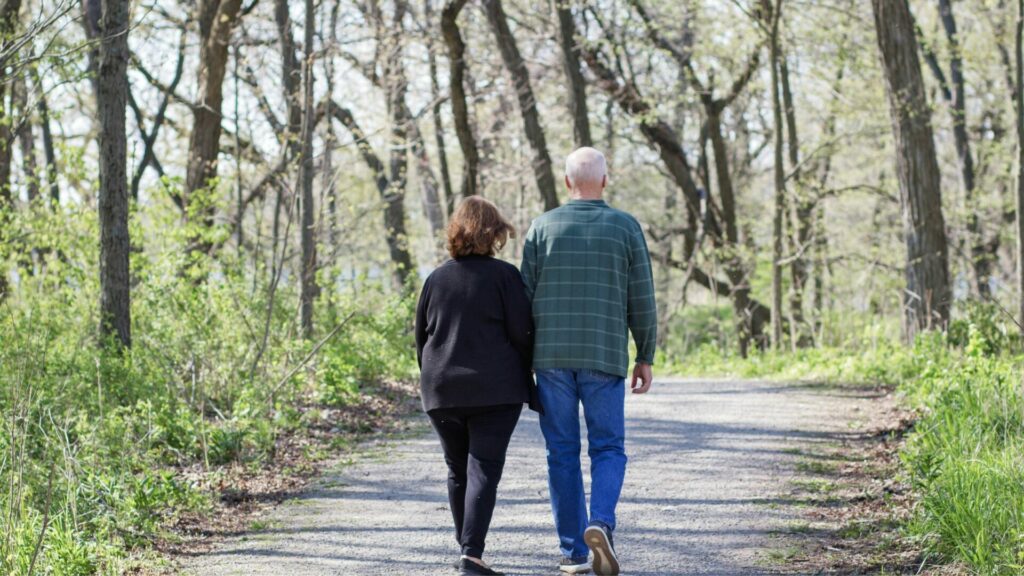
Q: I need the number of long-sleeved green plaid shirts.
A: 1